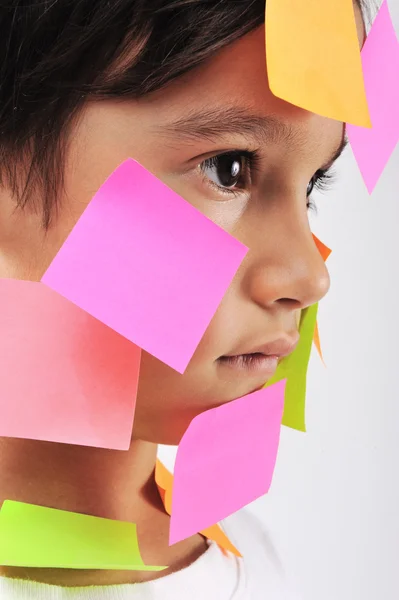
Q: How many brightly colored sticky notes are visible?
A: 9